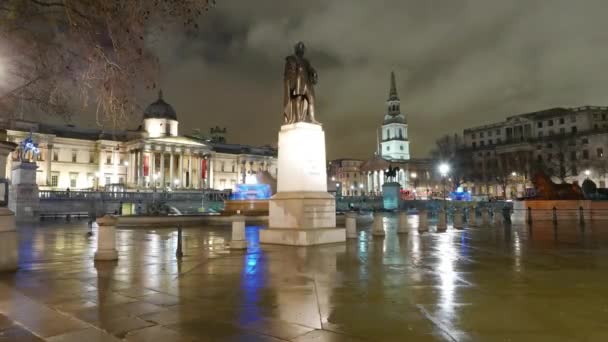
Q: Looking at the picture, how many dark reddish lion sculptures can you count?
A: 1